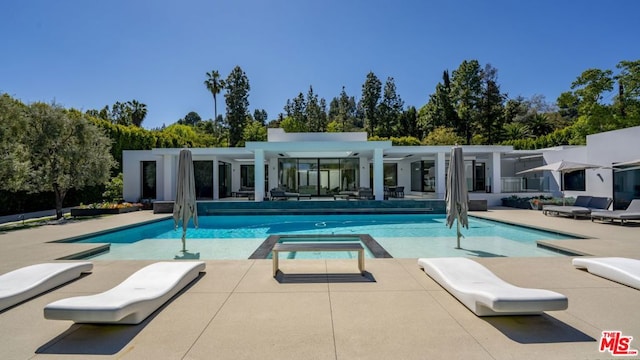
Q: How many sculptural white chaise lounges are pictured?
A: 4